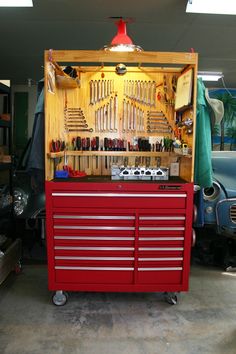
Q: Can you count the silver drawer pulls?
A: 13